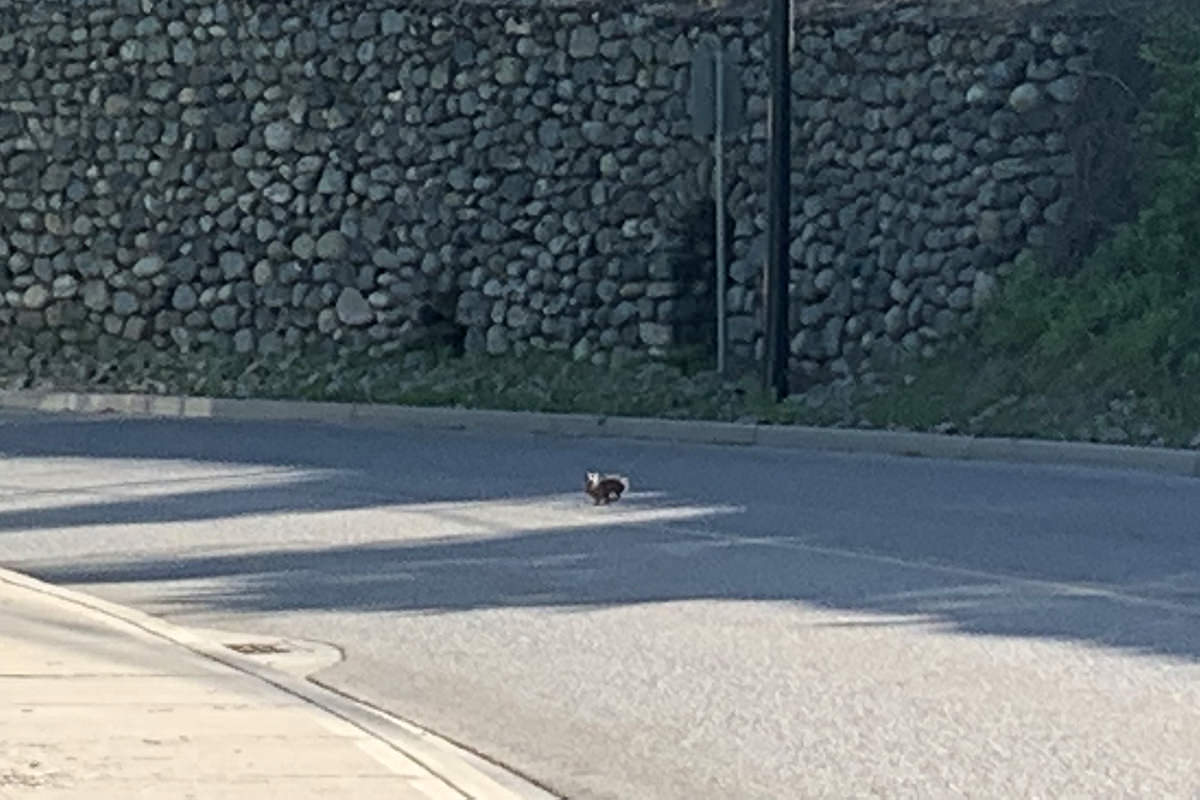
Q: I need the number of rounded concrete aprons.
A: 1